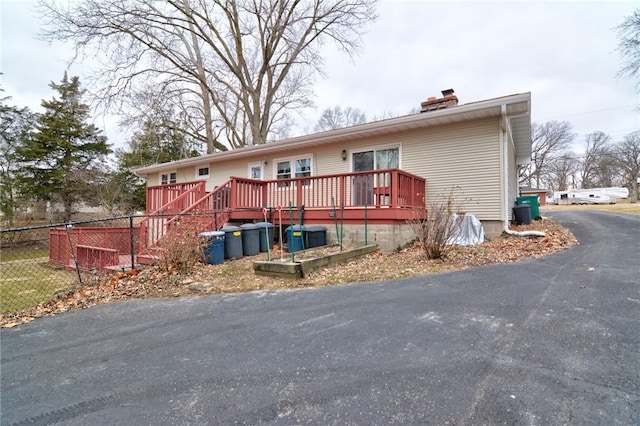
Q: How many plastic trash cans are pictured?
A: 8